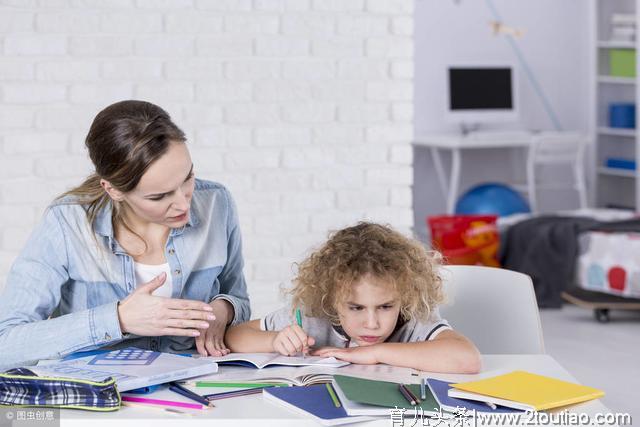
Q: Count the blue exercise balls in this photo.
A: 1